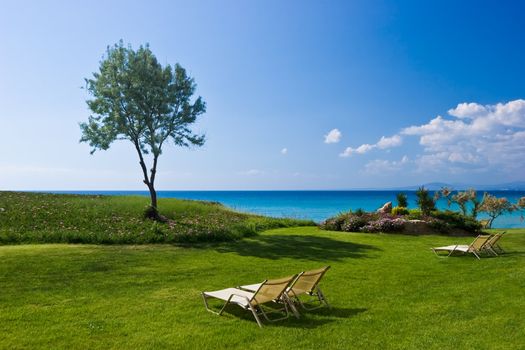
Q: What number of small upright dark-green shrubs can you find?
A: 2